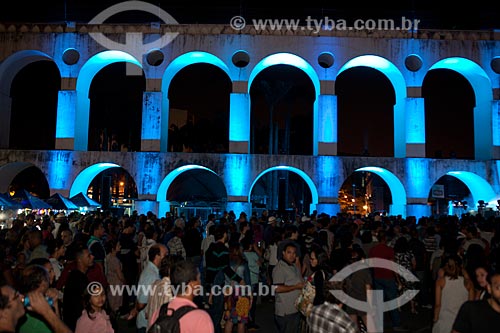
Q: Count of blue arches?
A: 10